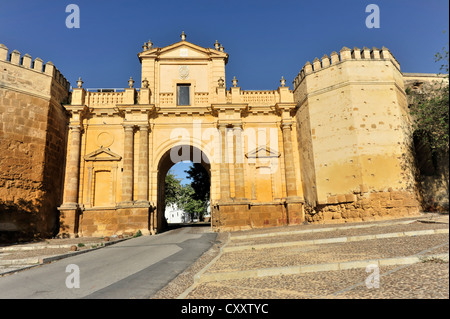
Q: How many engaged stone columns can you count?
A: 6